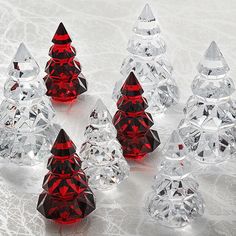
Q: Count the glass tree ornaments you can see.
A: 8